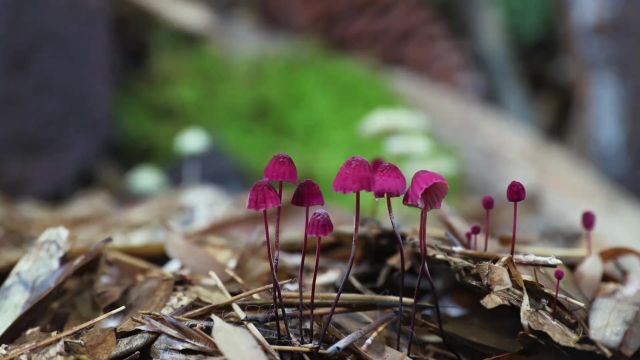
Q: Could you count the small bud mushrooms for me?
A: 6